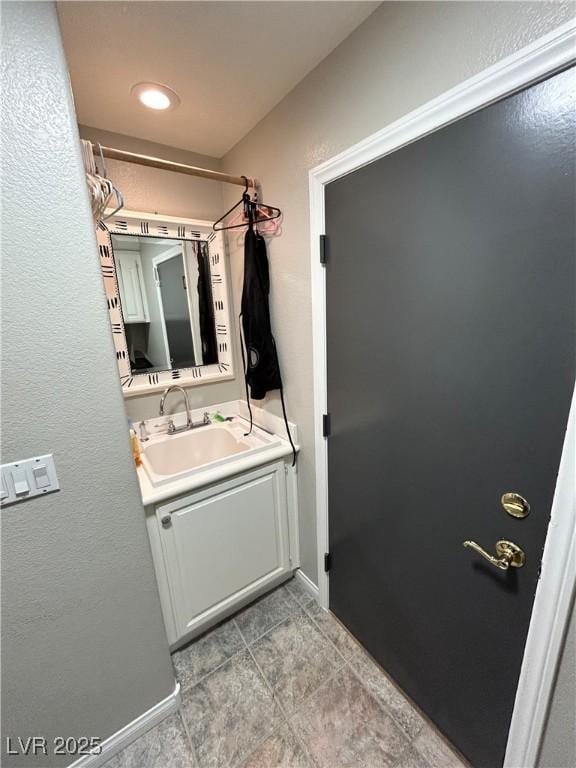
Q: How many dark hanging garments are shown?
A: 1